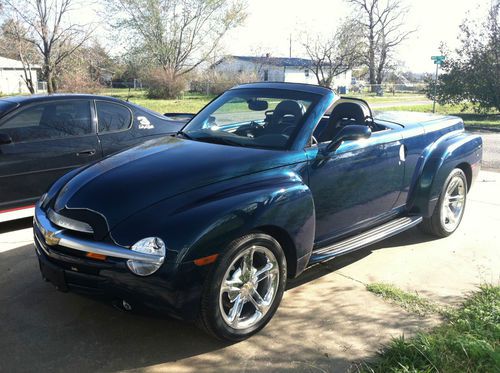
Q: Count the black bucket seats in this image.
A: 2